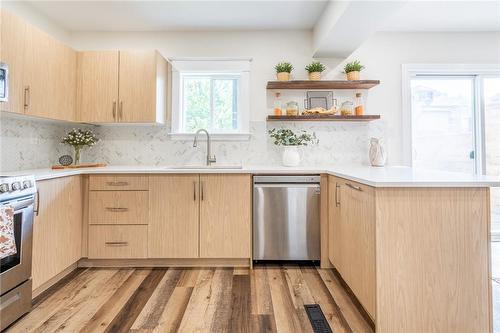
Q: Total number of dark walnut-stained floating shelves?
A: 2